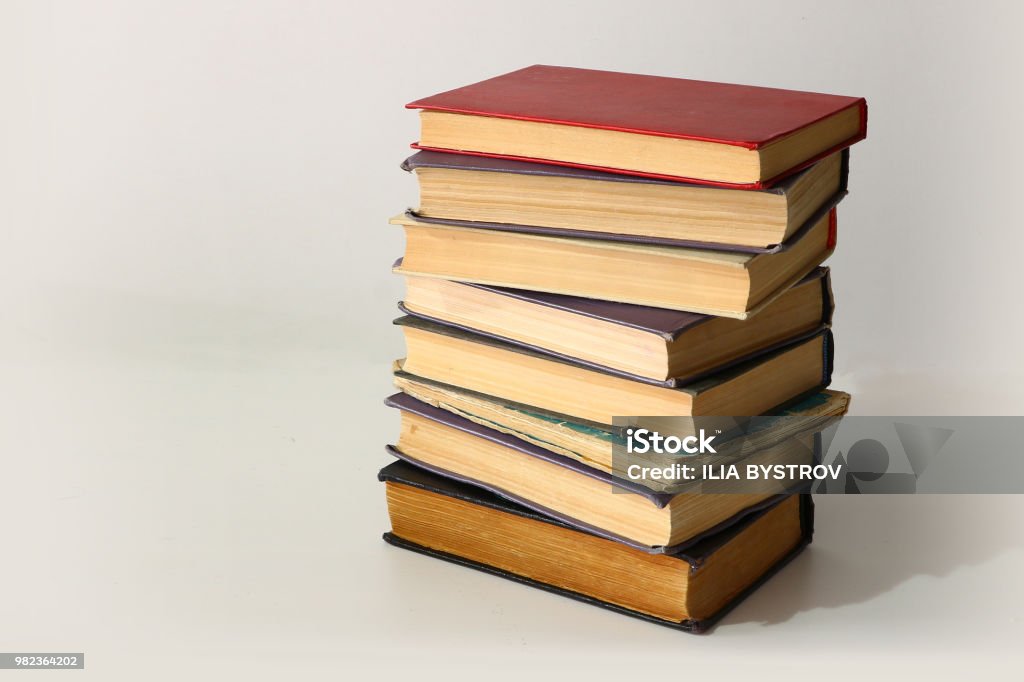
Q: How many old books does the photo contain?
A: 8